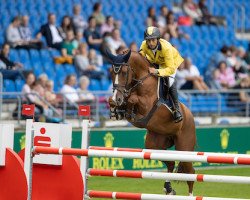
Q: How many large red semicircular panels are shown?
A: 2